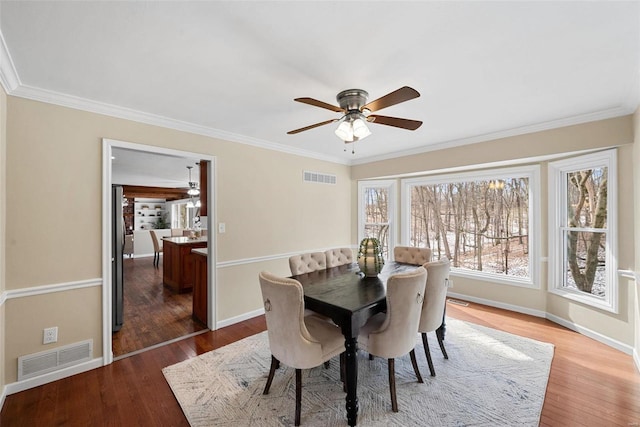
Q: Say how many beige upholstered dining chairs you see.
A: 6